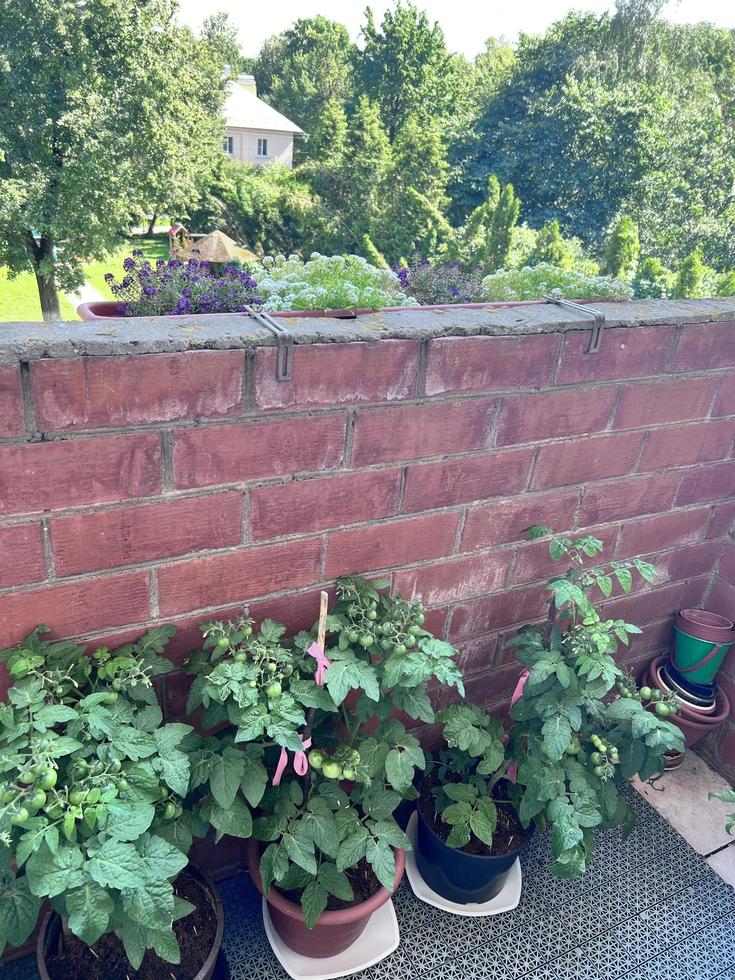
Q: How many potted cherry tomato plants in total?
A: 3